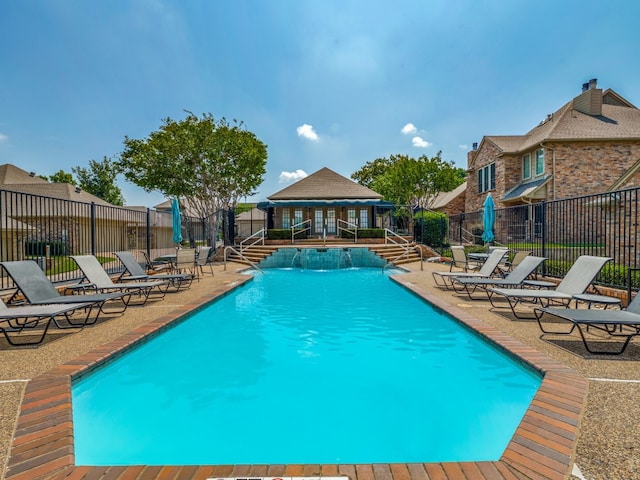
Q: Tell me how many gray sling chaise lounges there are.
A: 8